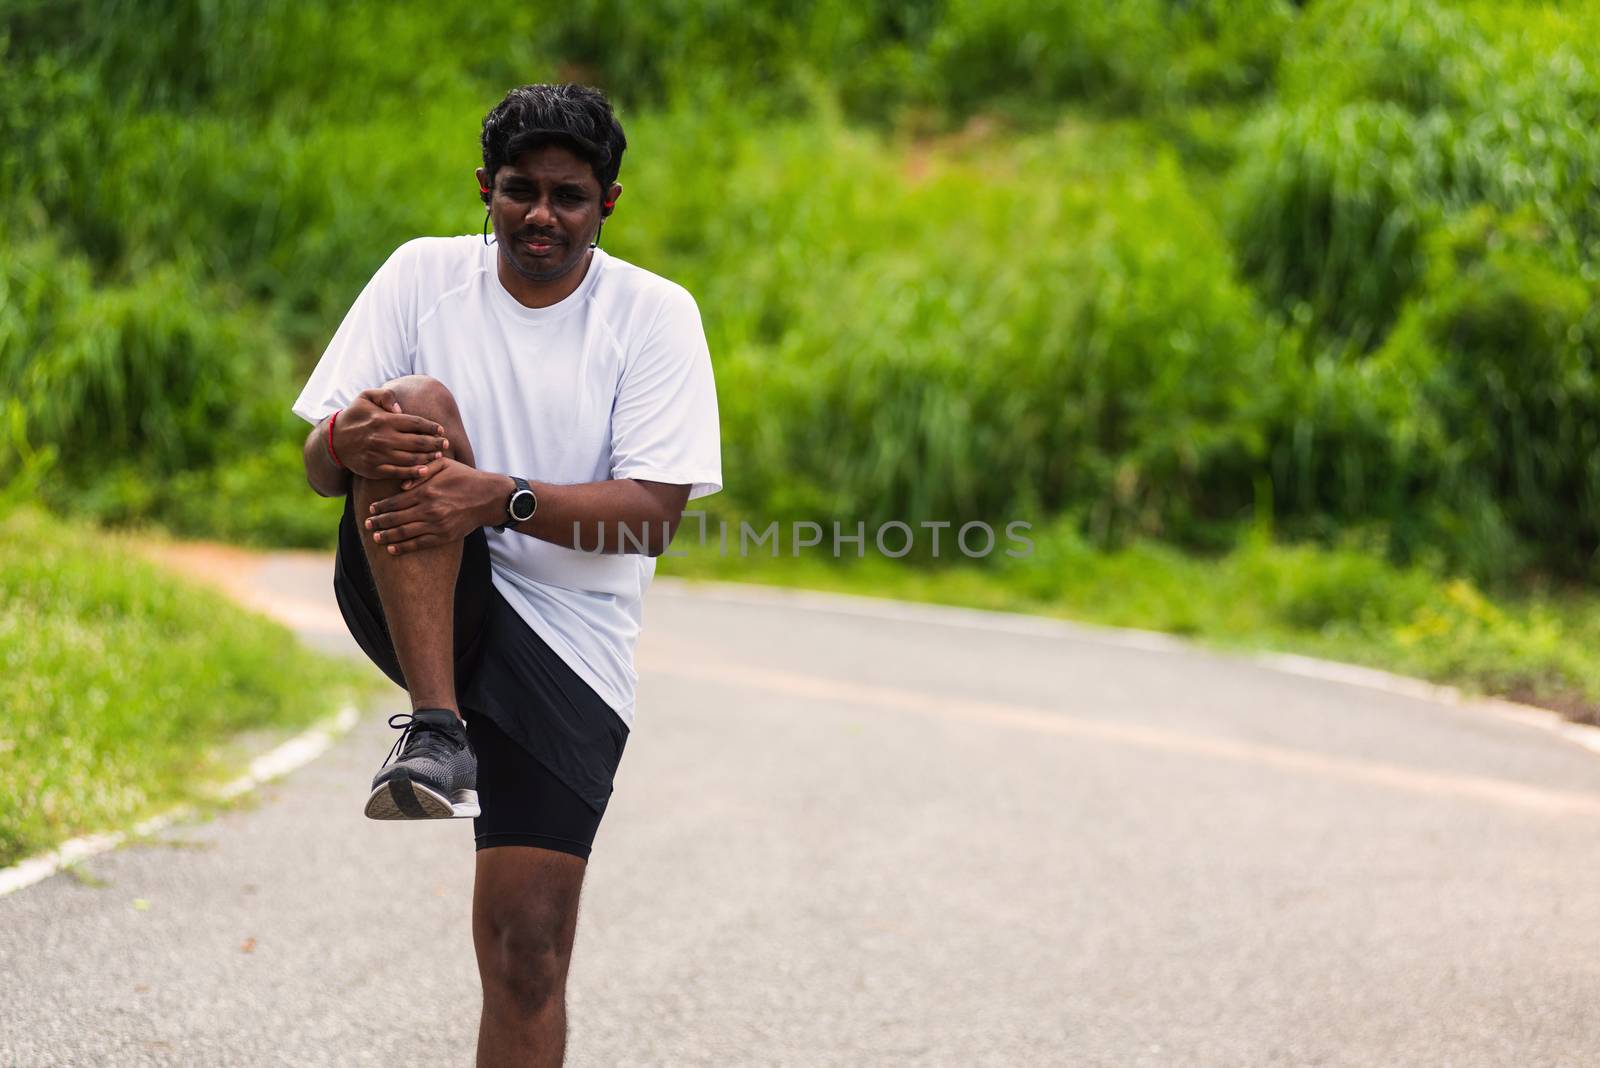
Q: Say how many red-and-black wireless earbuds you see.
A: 2